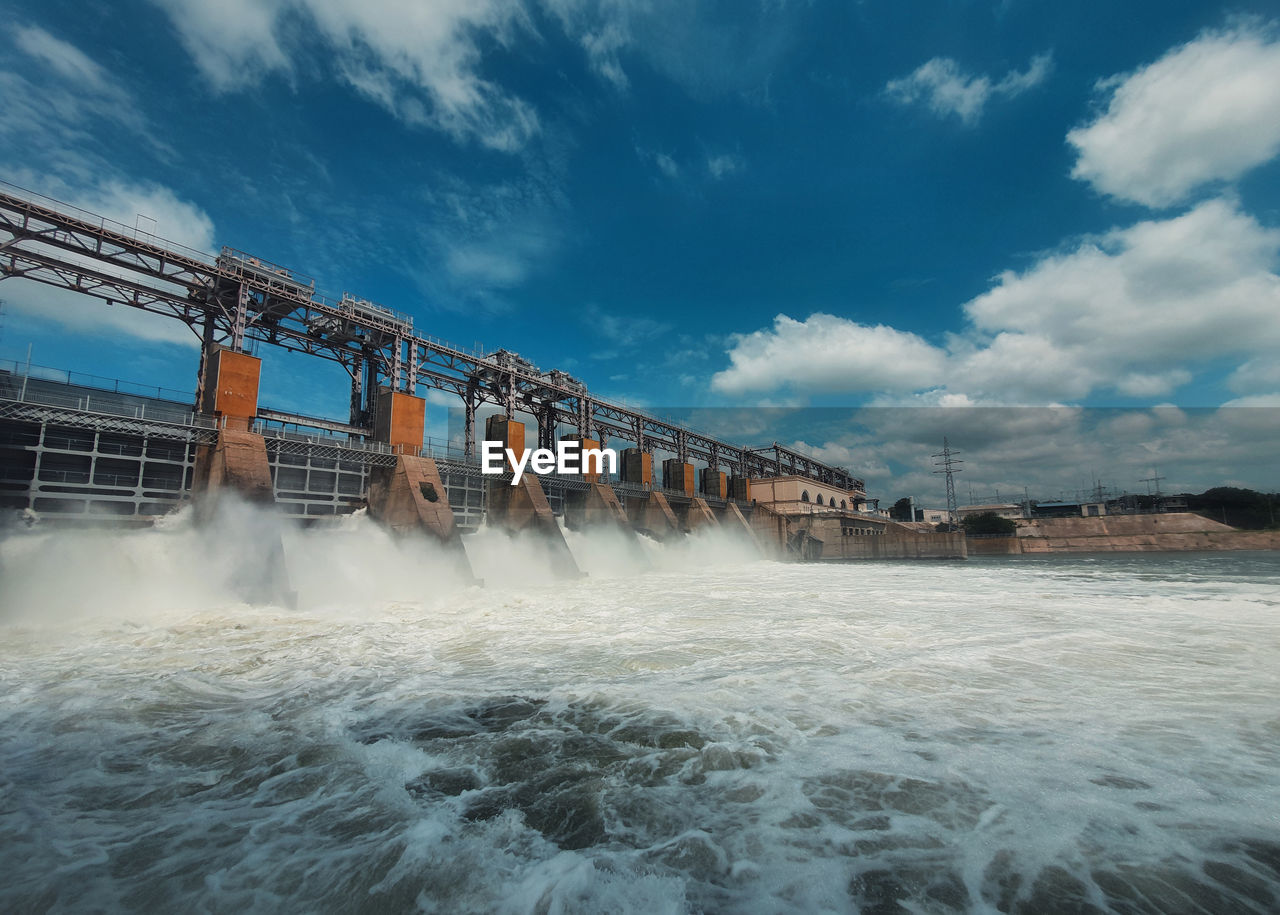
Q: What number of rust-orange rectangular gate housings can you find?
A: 8